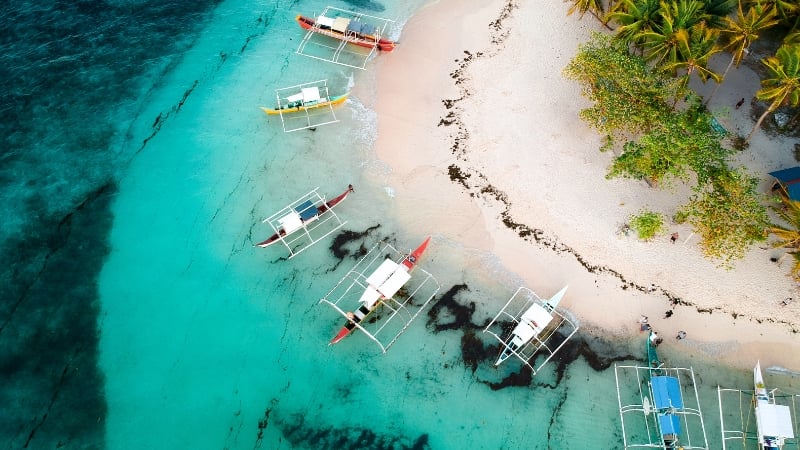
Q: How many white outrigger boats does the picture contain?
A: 2